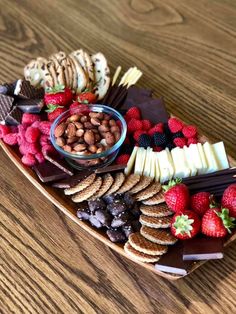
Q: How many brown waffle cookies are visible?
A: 13